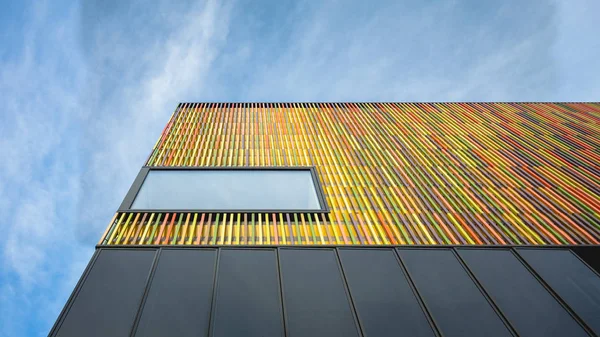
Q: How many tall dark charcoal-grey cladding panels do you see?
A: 8